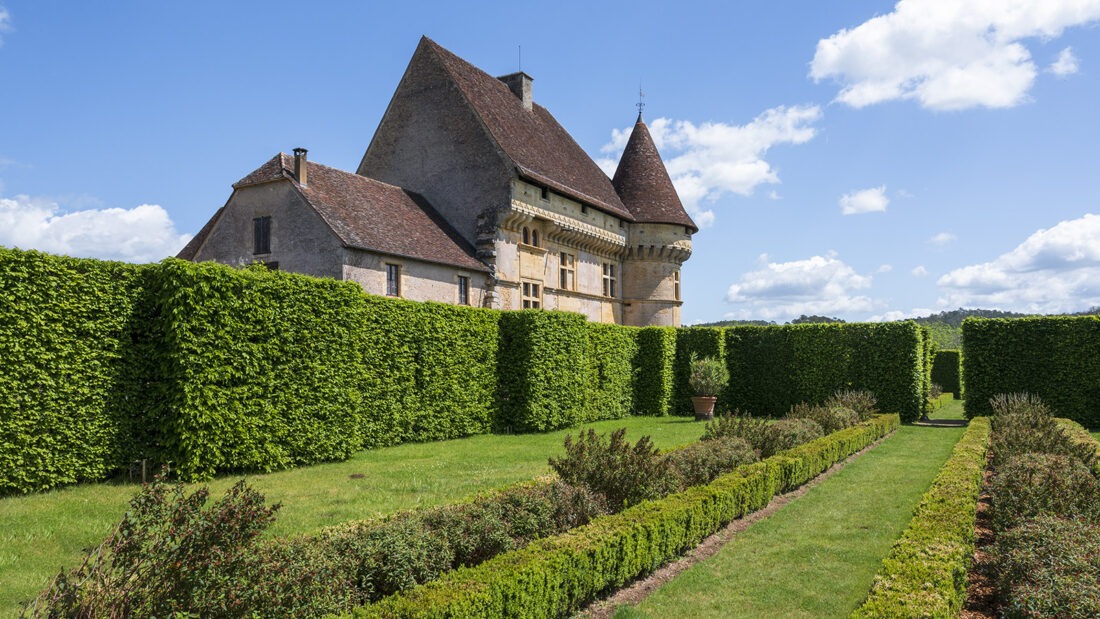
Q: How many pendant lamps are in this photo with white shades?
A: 0